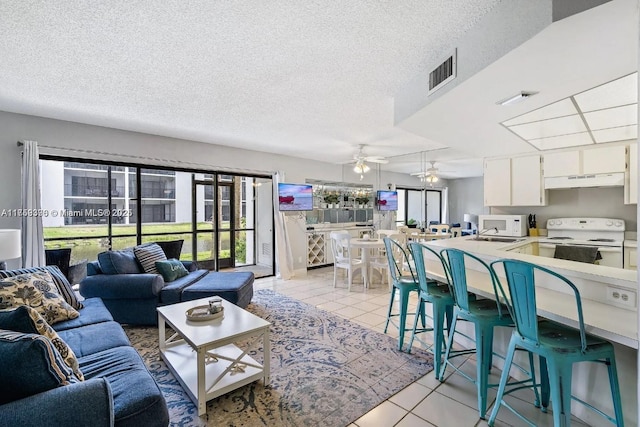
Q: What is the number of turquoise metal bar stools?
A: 4